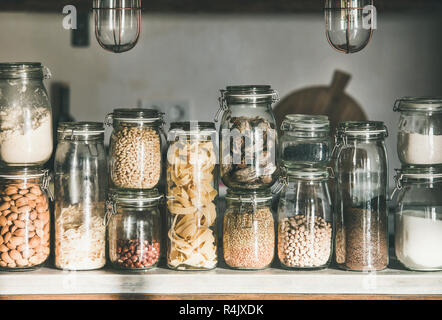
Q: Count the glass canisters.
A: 13